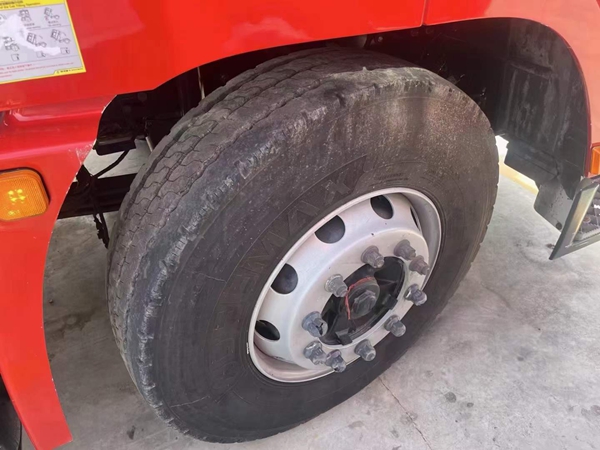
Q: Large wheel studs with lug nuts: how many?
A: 10